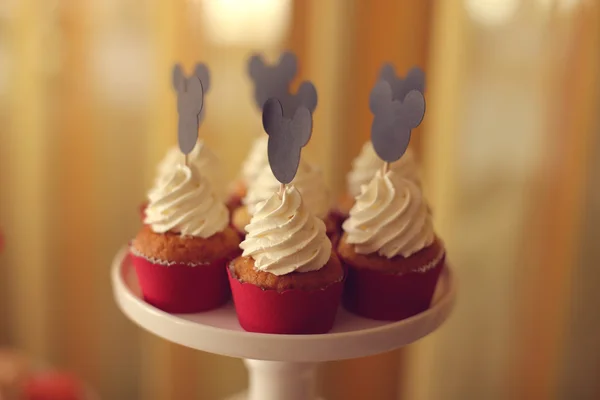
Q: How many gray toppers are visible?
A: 7